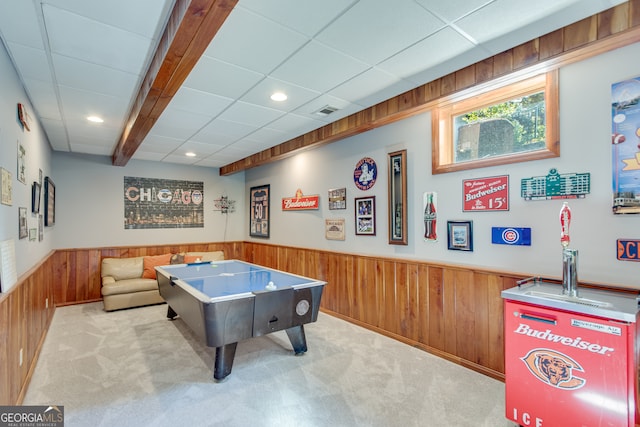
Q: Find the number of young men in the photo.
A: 0